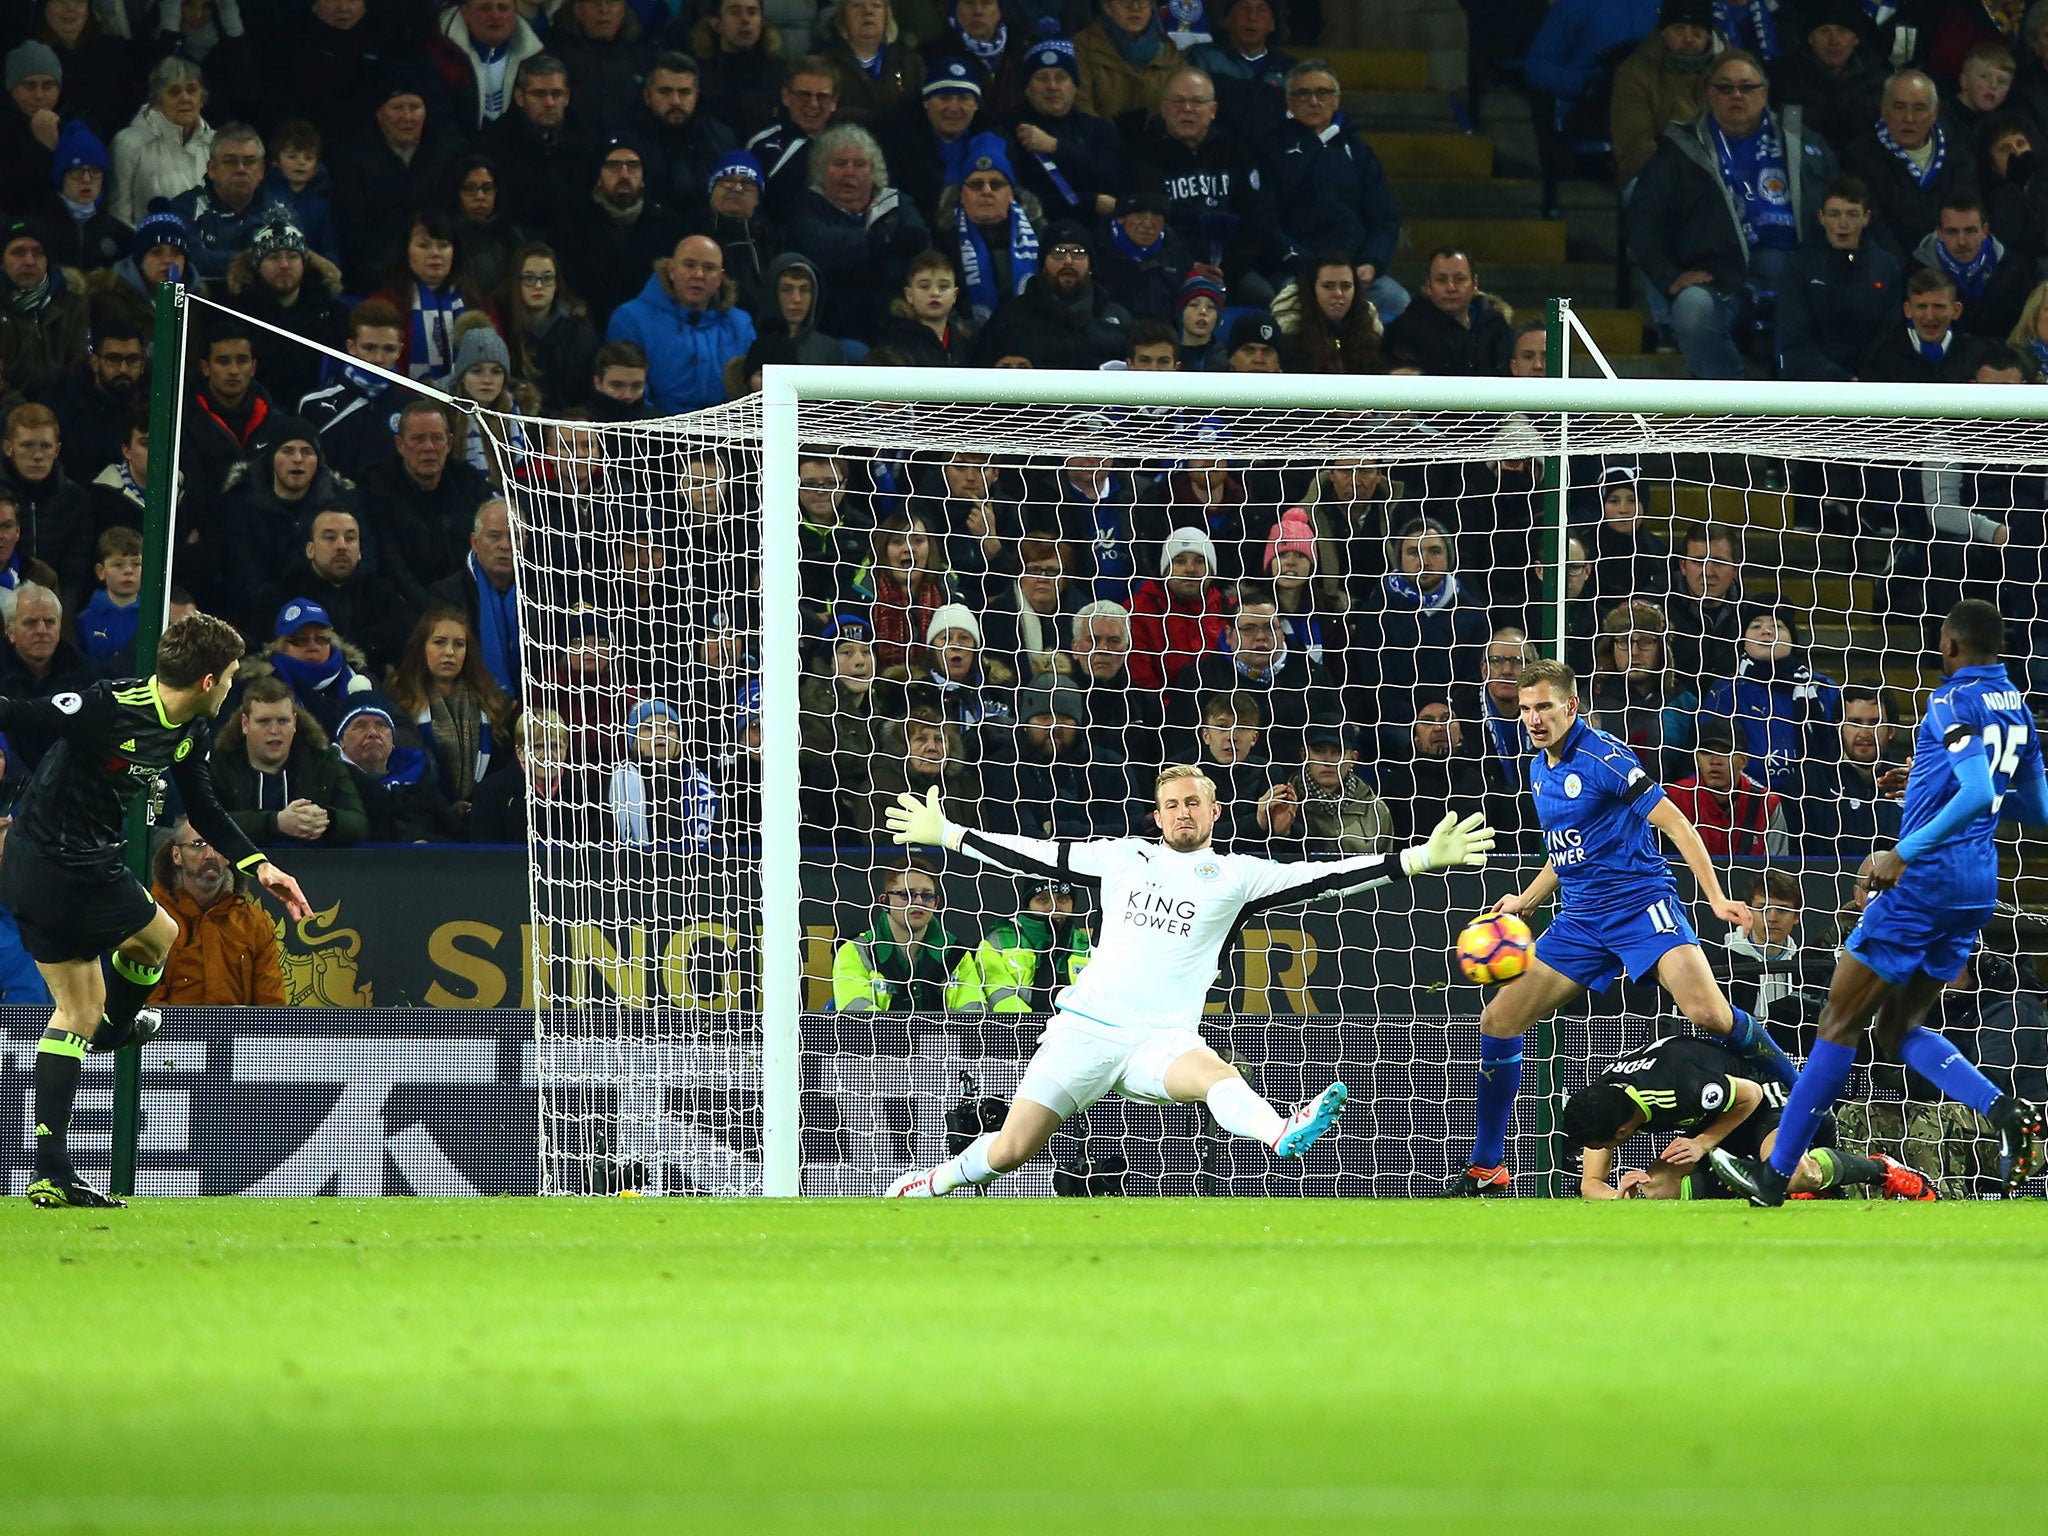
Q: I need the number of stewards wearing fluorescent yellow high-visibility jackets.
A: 2